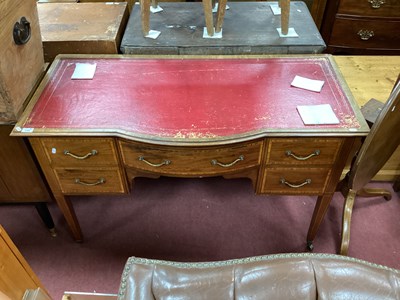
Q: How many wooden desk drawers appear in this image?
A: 5